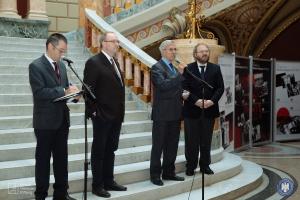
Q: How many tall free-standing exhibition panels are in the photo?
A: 4